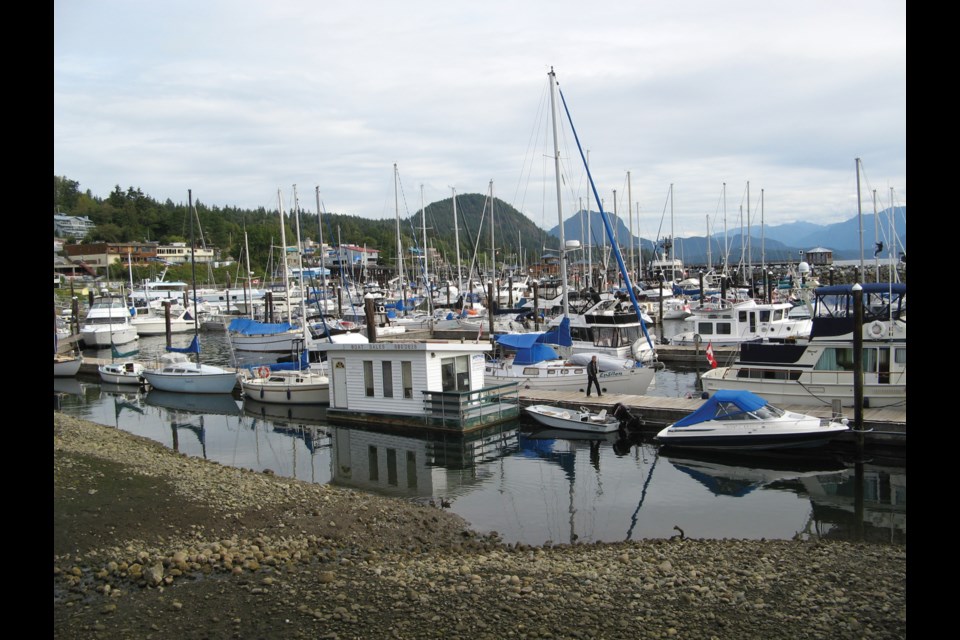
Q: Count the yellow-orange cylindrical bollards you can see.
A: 0